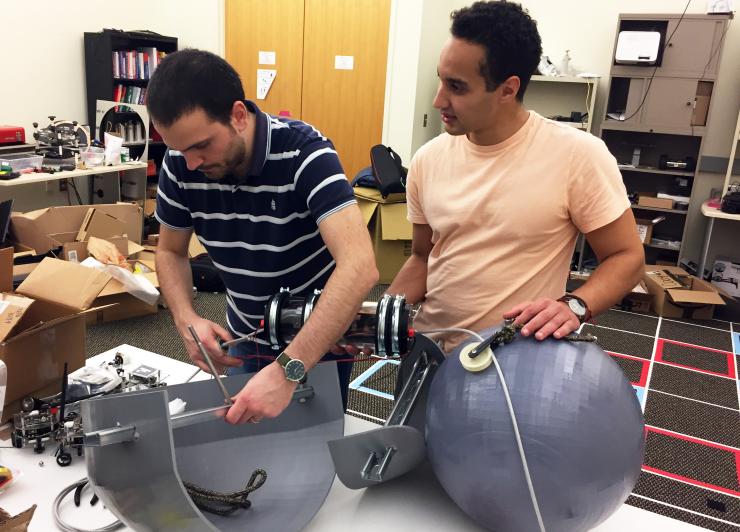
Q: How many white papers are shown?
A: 3